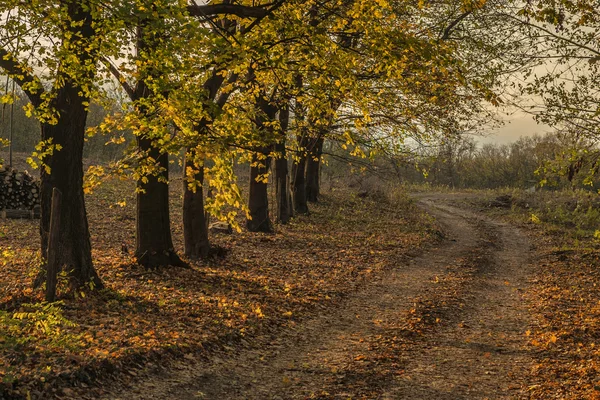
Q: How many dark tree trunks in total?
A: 7